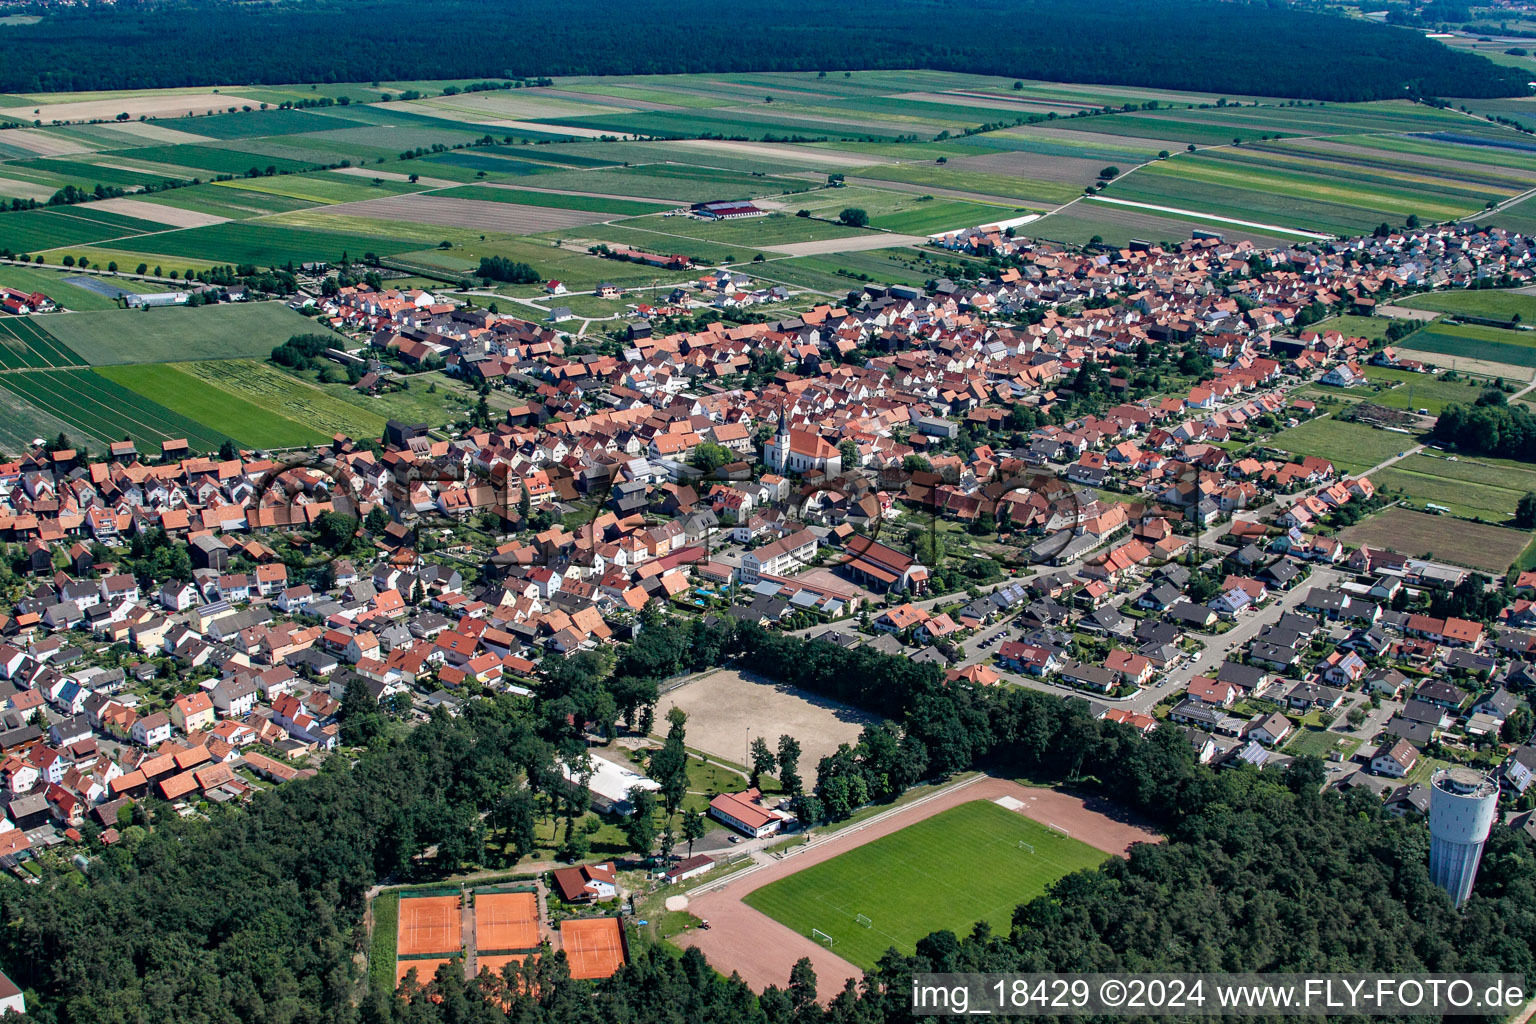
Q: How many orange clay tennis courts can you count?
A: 5